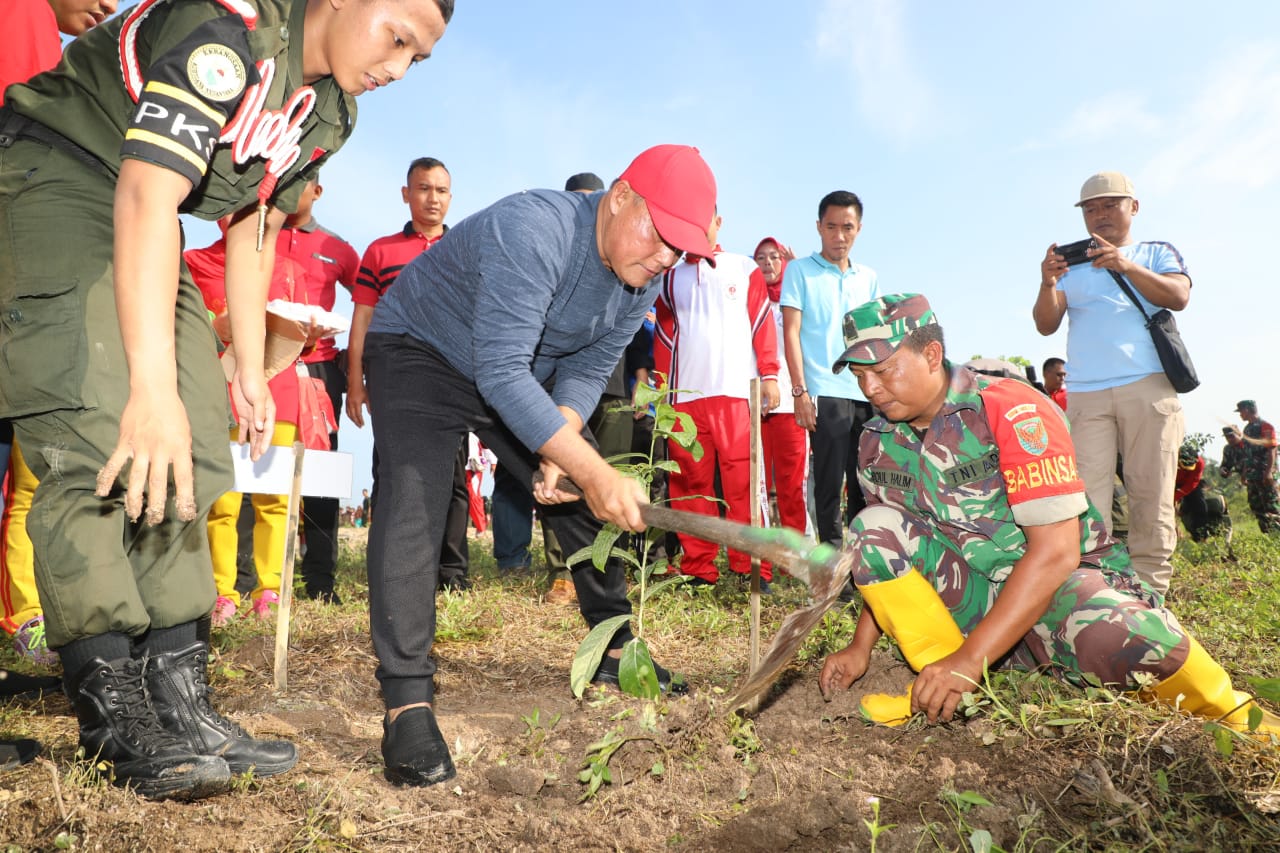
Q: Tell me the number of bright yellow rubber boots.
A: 2